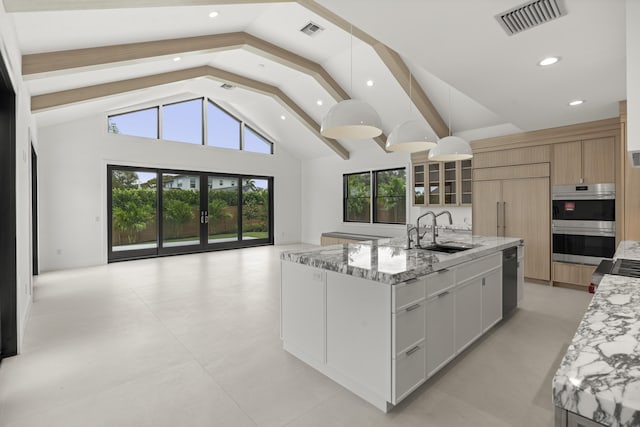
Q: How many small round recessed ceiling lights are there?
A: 7